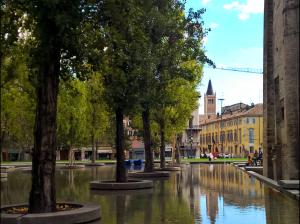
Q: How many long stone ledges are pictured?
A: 1